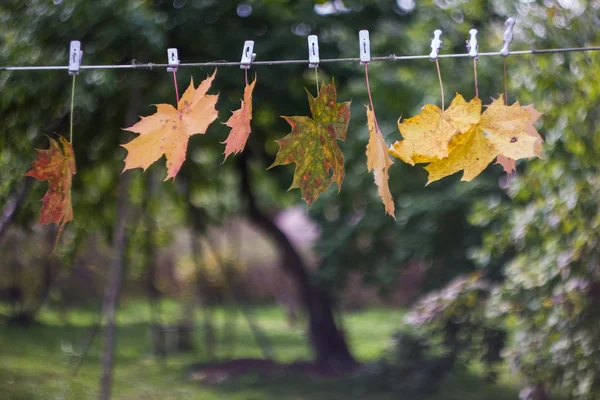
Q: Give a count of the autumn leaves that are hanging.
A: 8